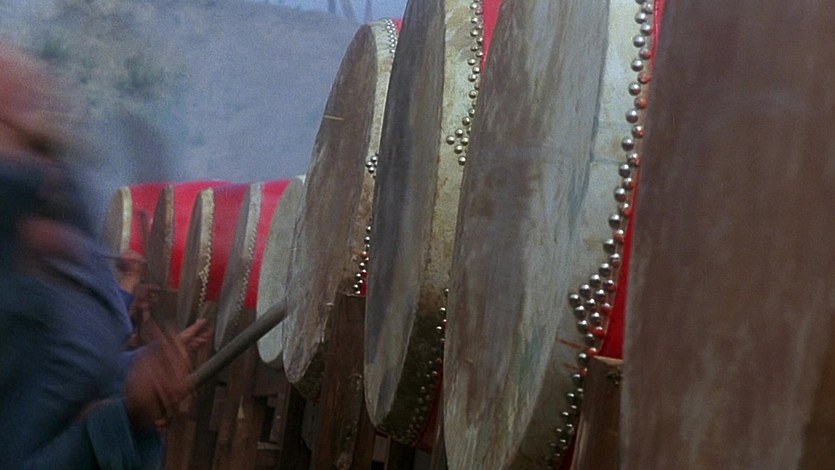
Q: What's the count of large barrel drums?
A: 9